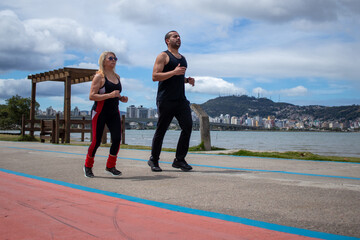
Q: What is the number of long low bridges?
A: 1